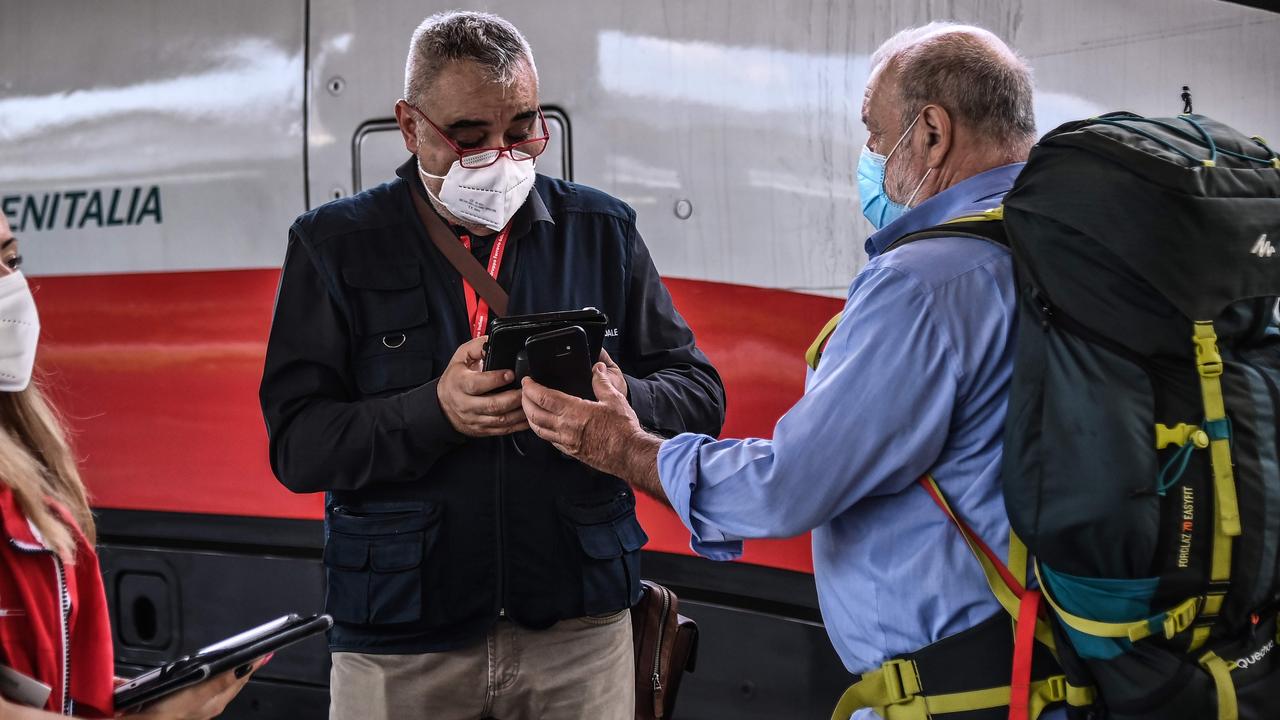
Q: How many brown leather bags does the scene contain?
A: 1